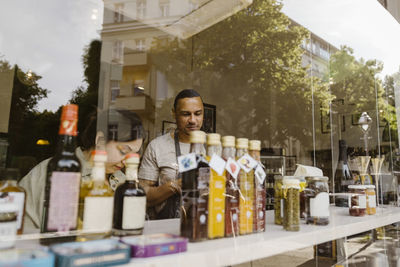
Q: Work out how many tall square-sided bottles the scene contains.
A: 5